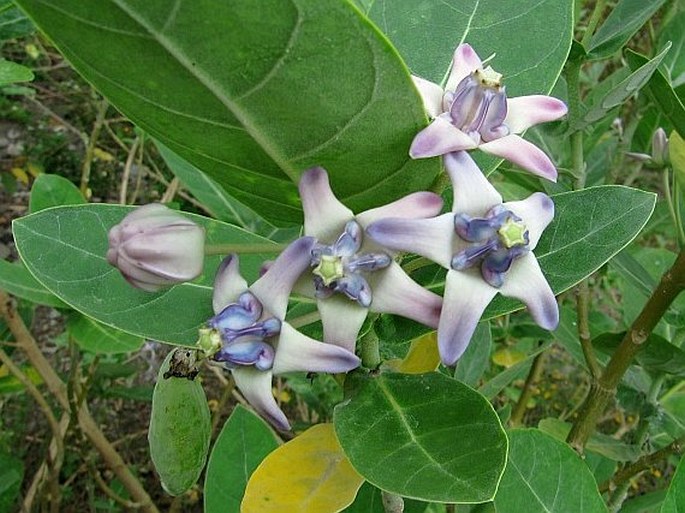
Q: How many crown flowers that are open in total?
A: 4